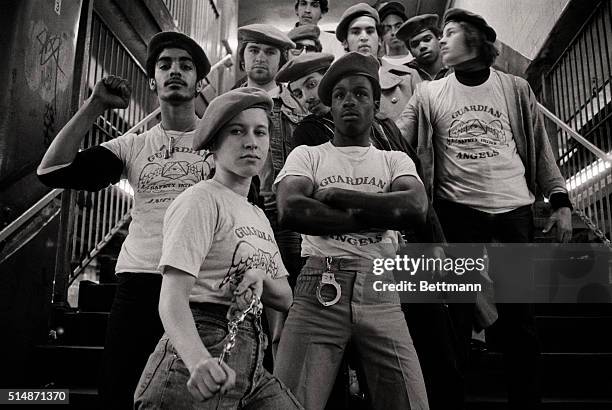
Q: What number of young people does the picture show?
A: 11